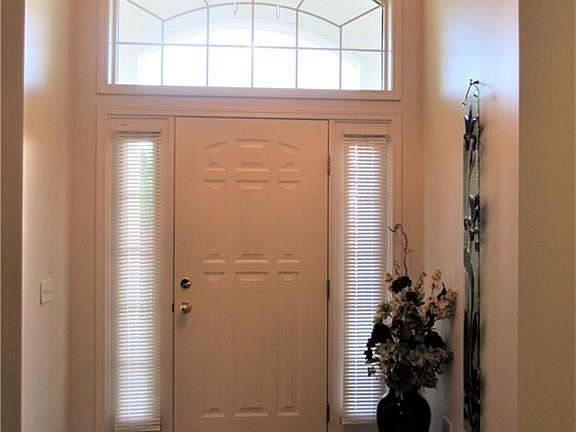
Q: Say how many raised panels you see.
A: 9